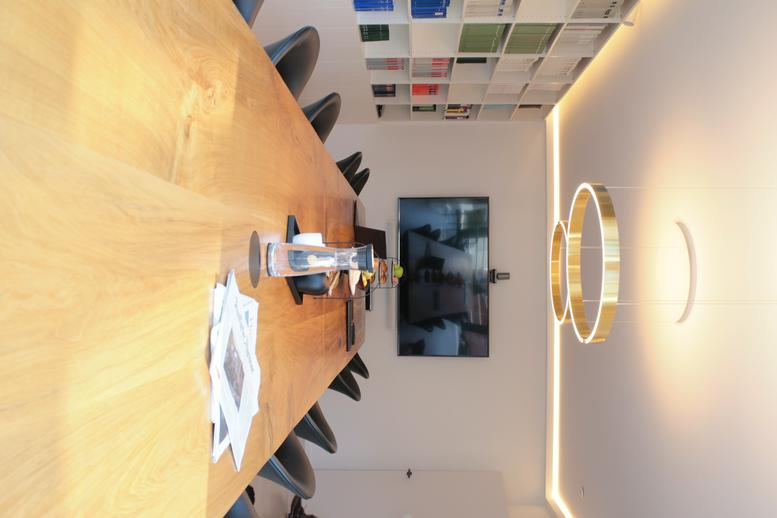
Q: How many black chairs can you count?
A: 10